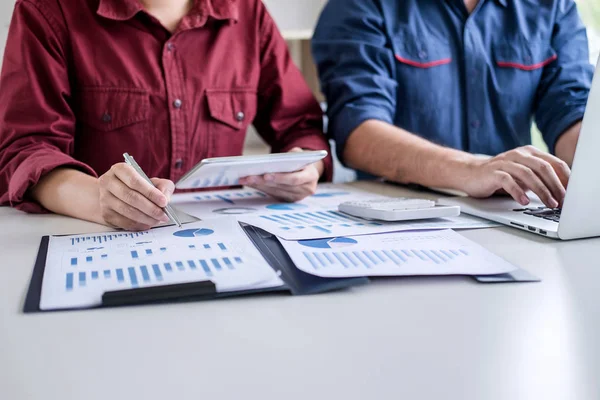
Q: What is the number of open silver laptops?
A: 1